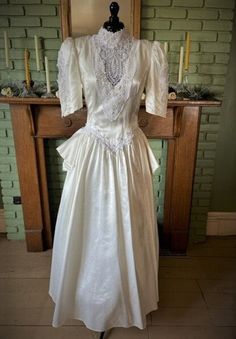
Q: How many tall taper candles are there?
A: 7